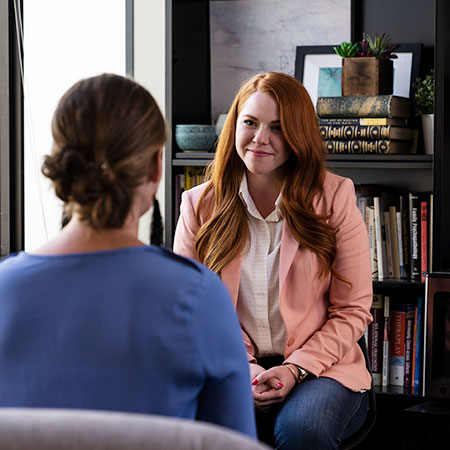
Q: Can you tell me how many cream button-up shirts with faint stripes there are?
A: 1